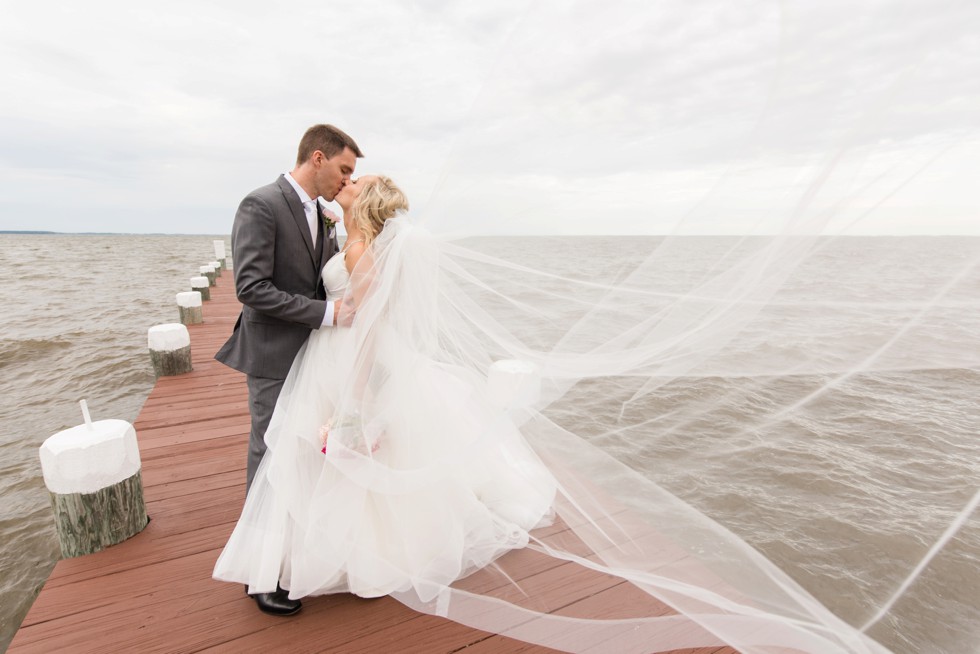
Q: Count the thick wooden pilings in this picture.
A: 8